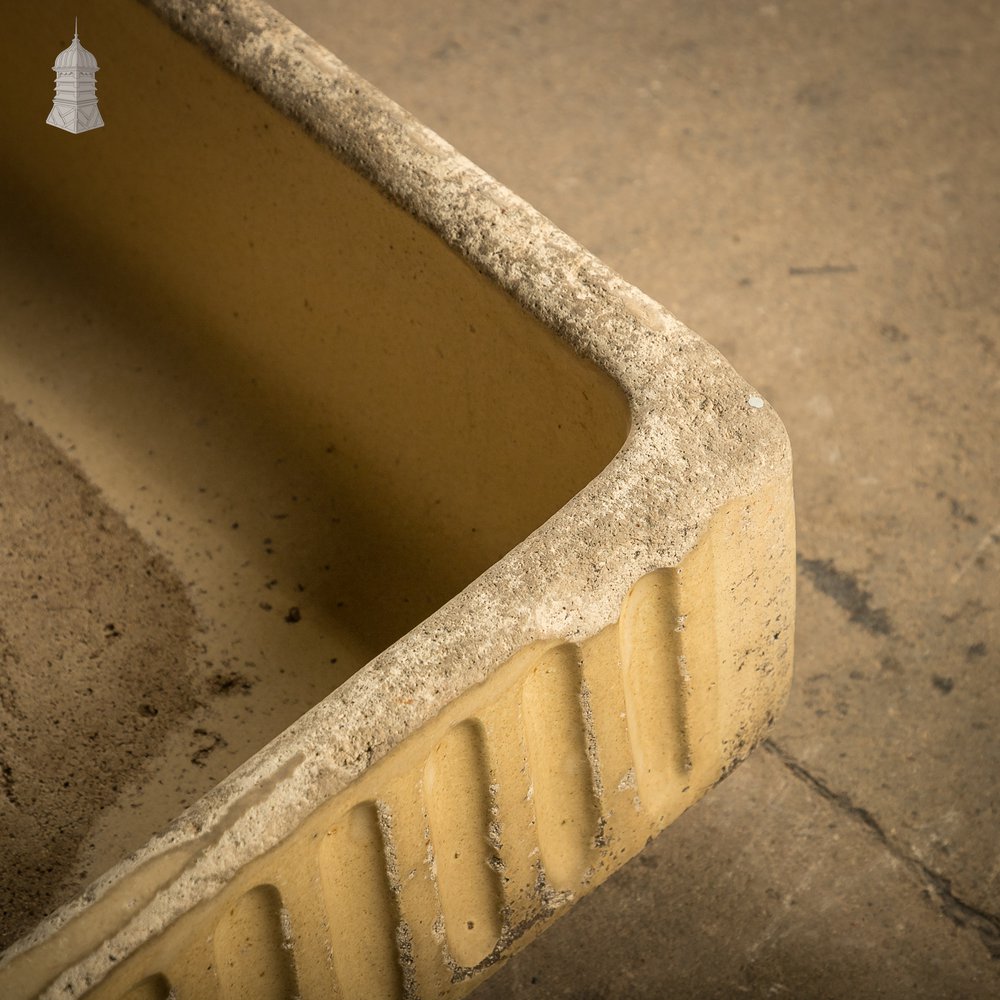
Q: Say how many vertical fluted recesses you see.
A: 6